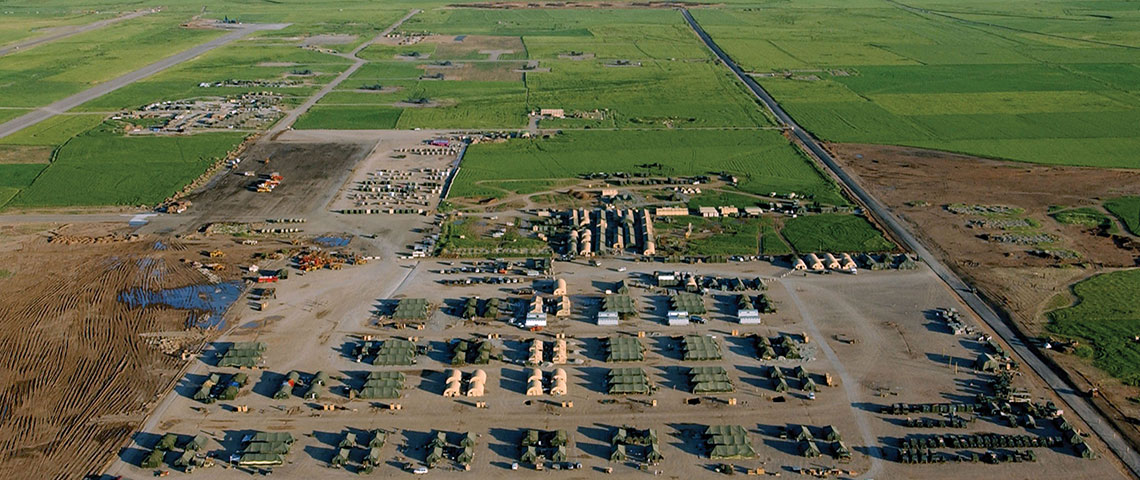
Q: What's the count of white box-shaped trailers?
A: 4